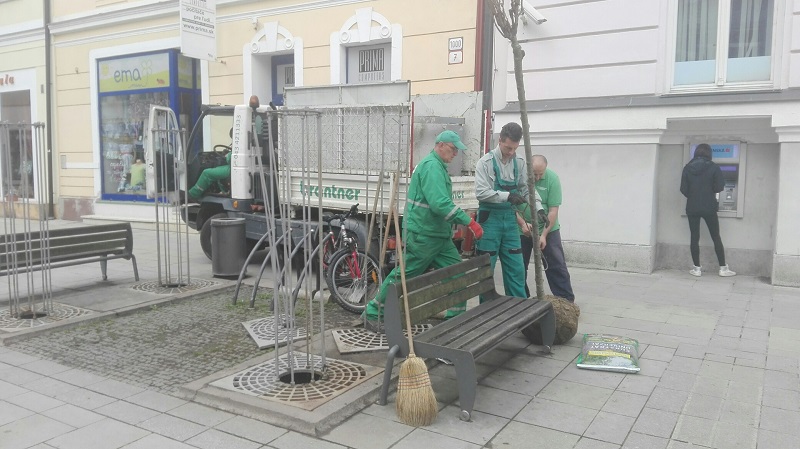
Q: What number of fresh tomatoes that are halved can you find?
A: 0